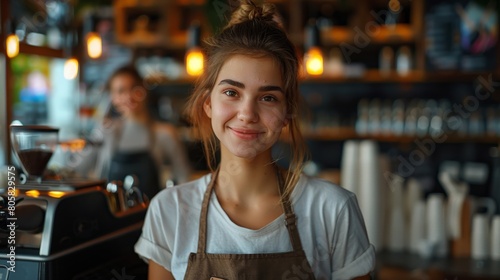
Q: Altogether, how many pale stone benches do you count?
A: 0